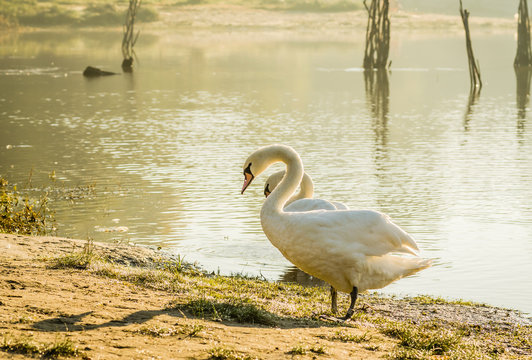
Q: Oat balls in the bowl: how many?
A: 0